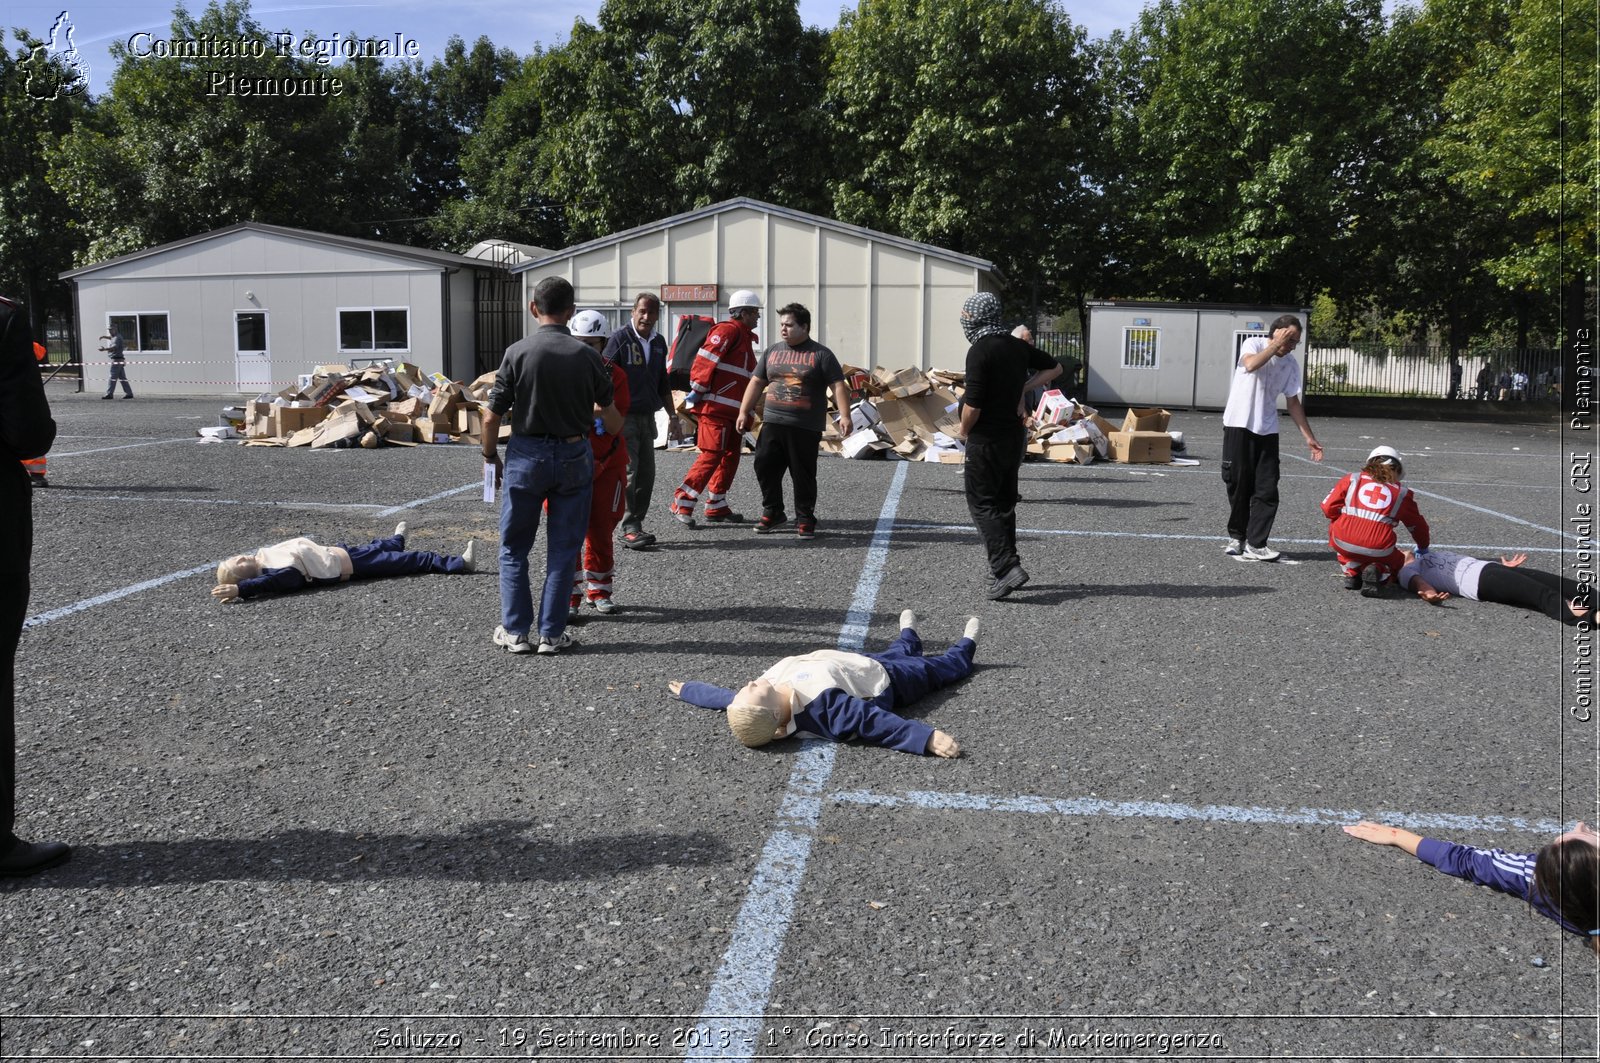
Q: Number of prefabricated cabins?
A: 3